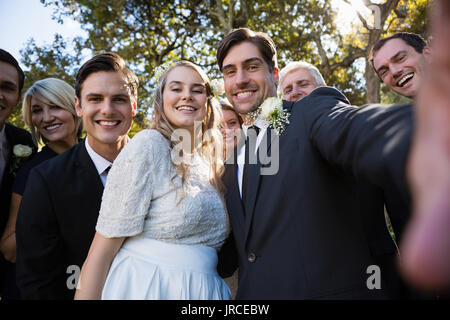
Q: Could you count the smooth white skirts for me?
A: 1